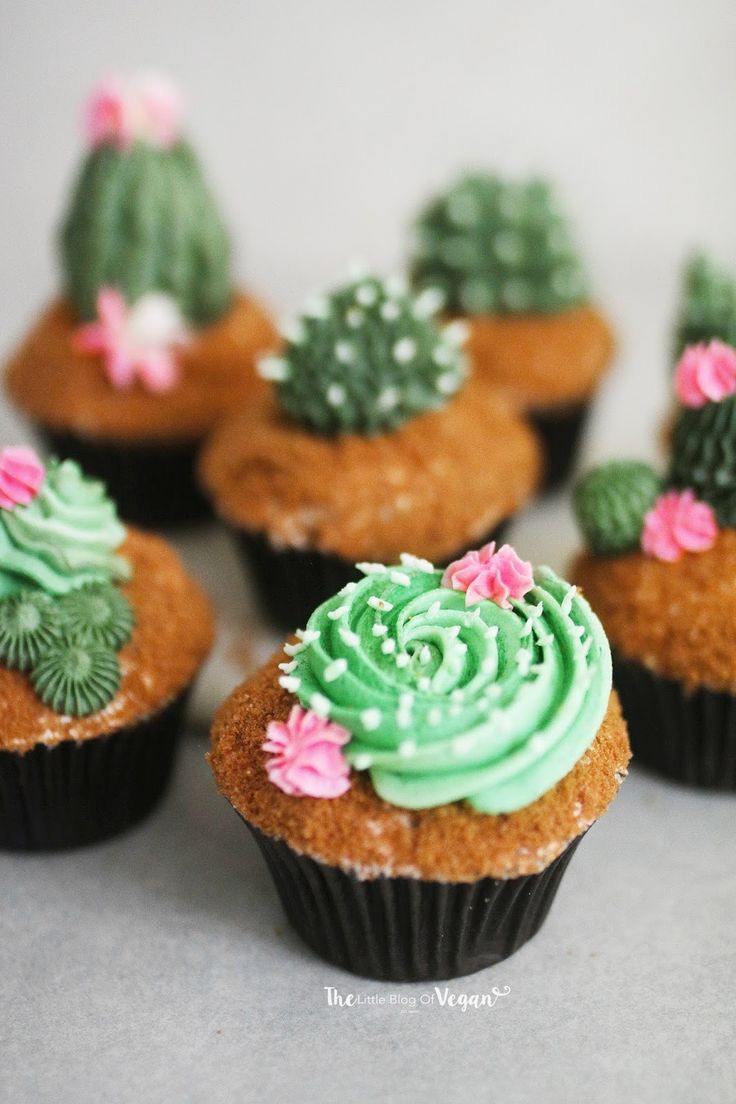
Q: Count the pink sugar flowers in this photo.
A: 7